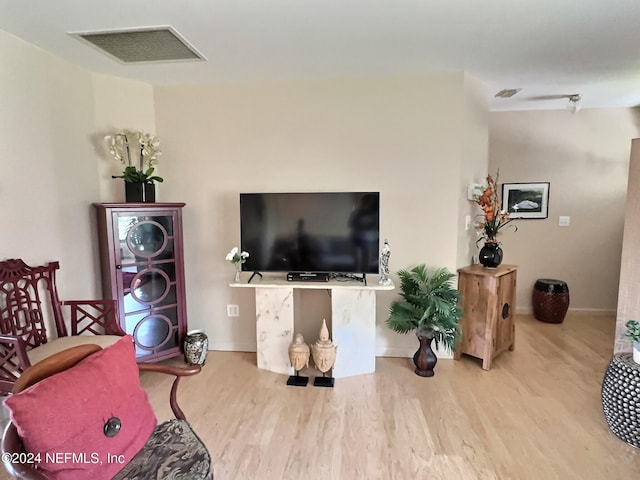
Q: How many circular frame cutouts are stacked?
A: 3